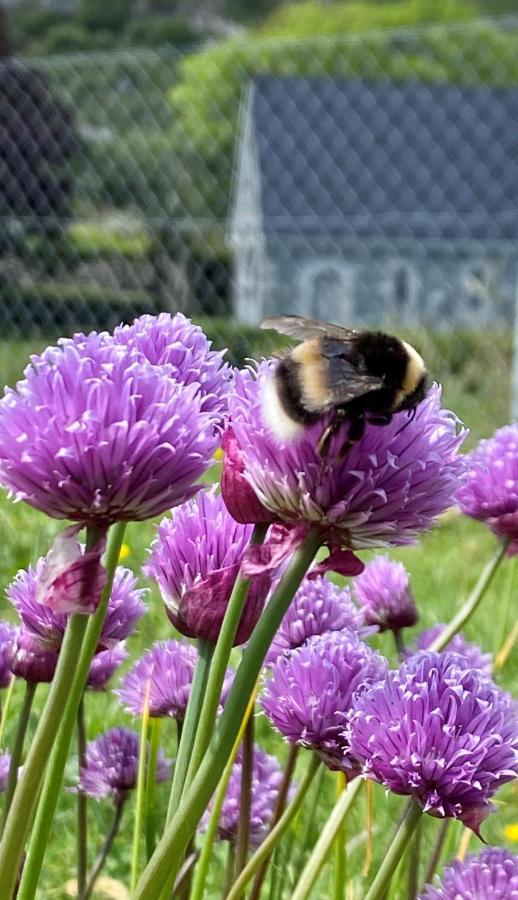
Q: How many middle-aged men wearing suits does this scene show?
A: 0